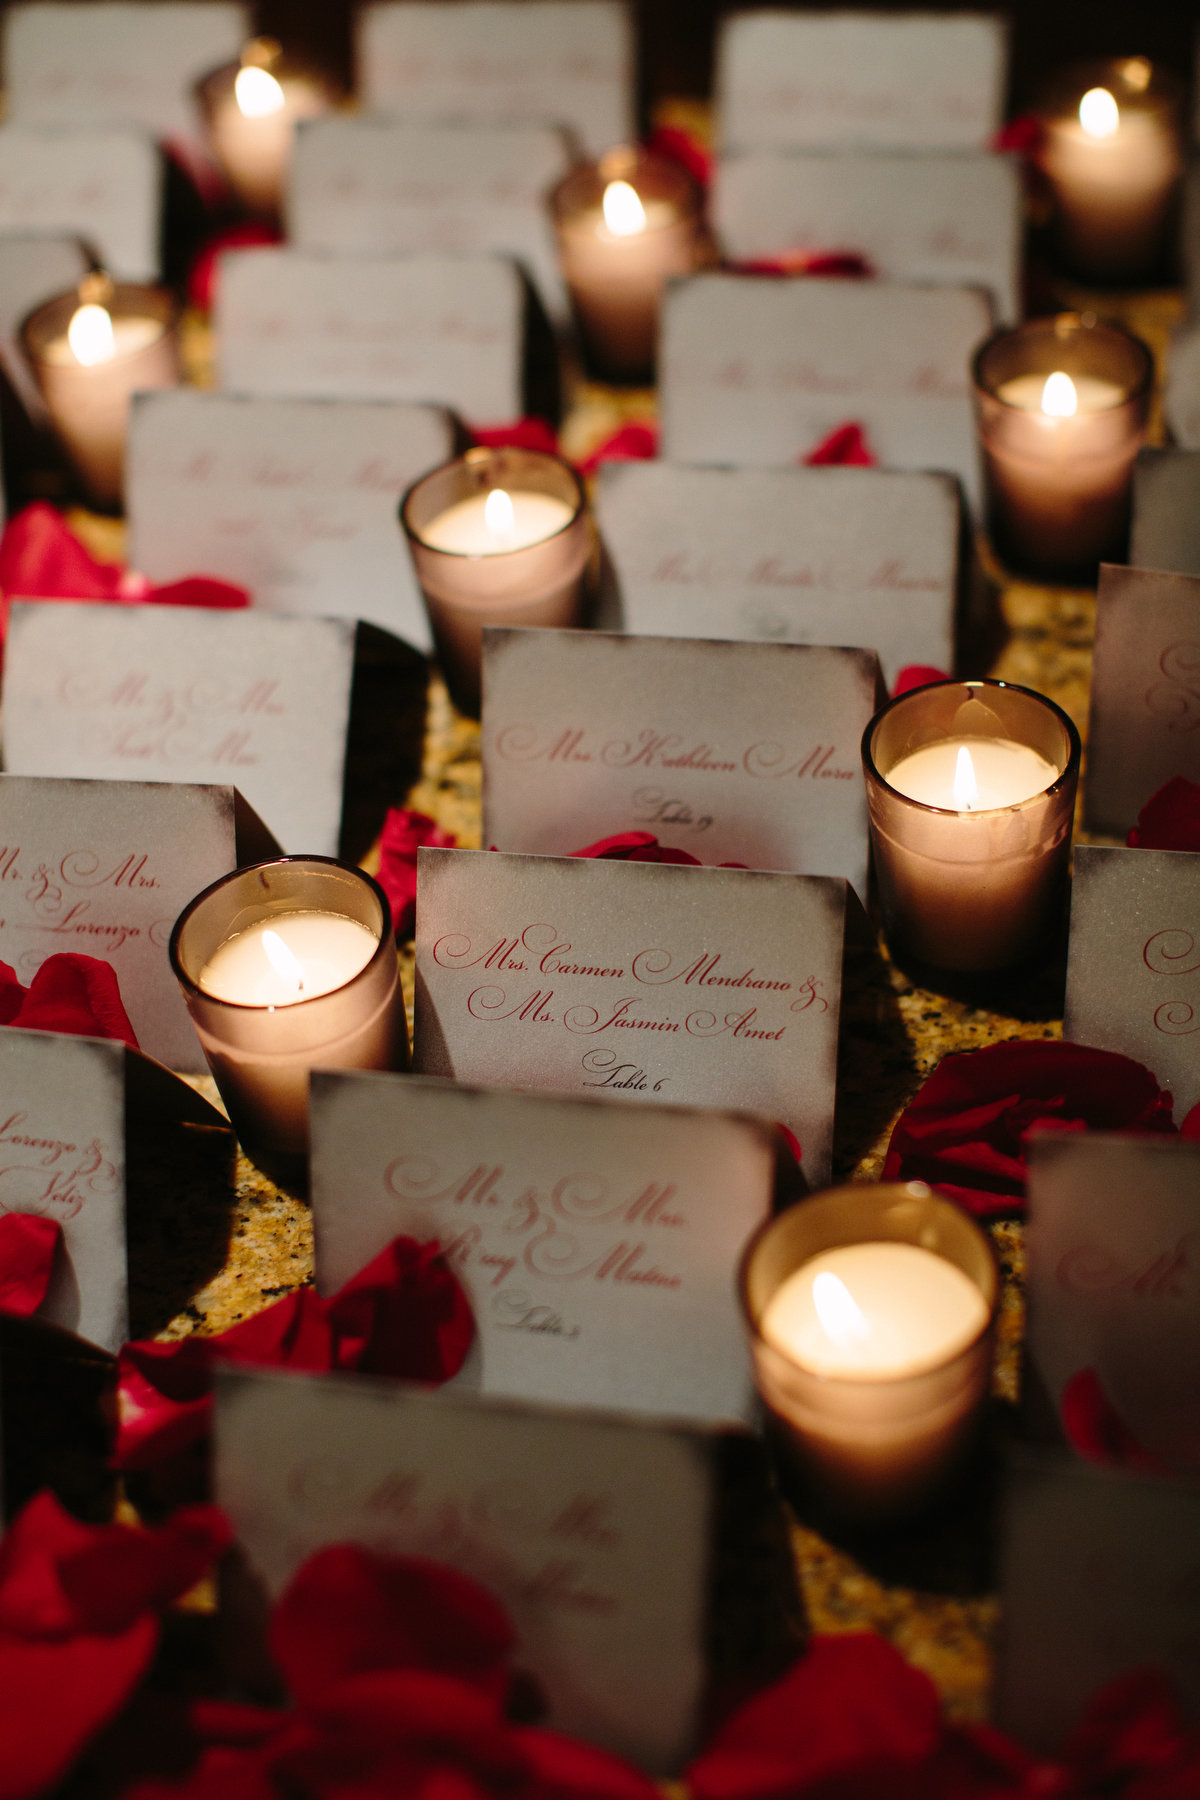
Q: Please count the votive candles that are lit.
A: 9